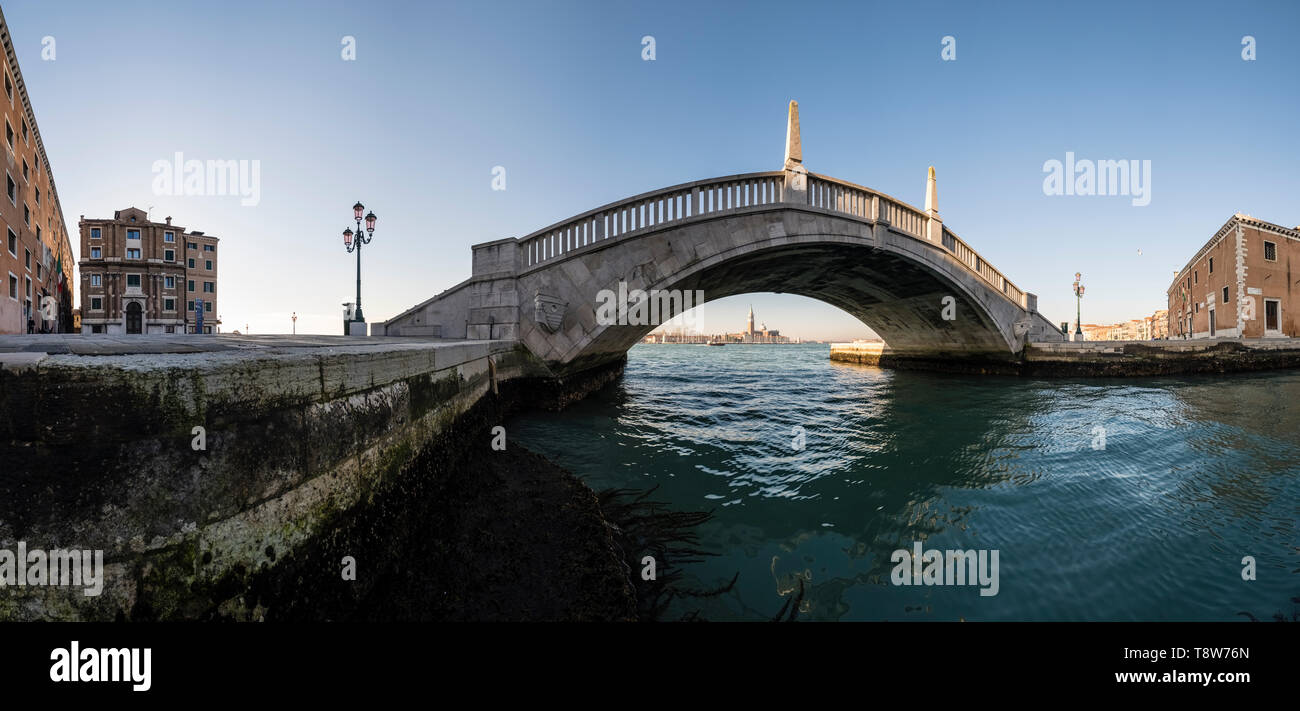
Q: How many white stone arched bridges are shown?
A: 1